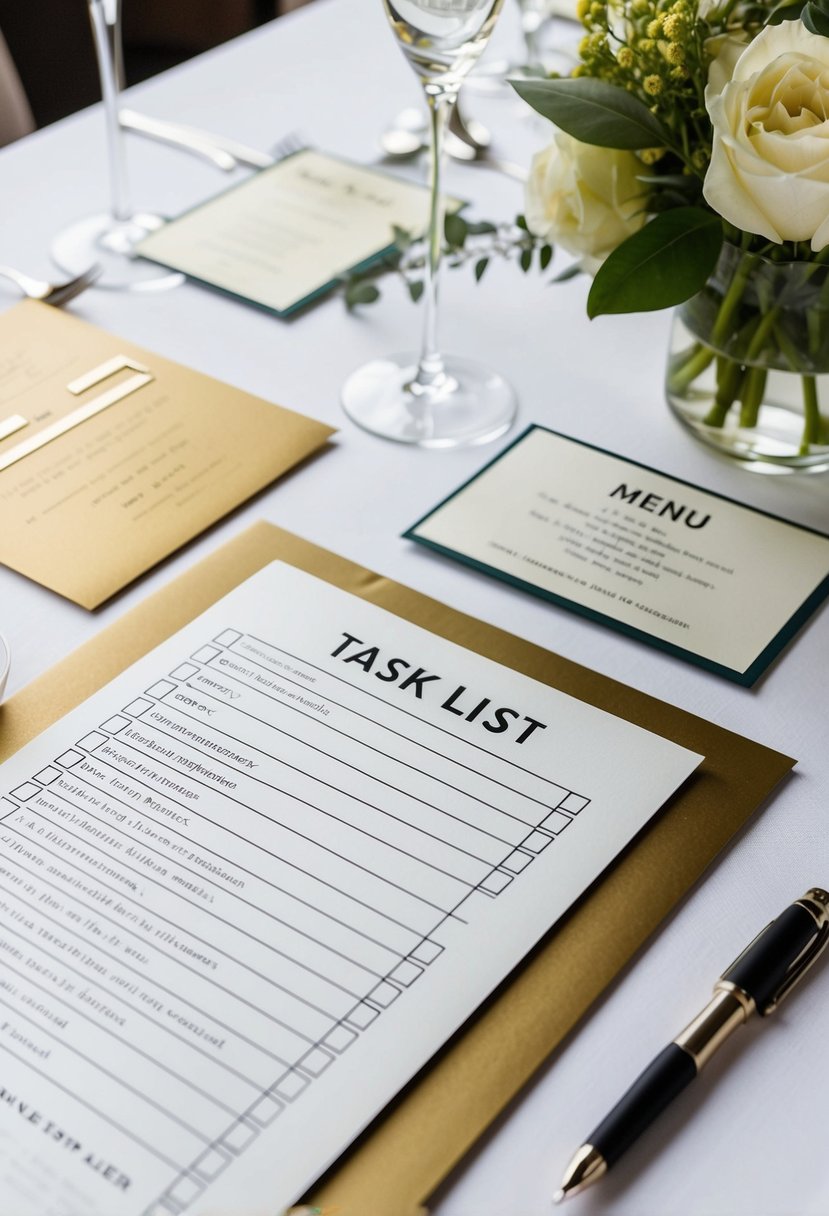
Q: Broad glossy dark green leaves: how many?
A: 2